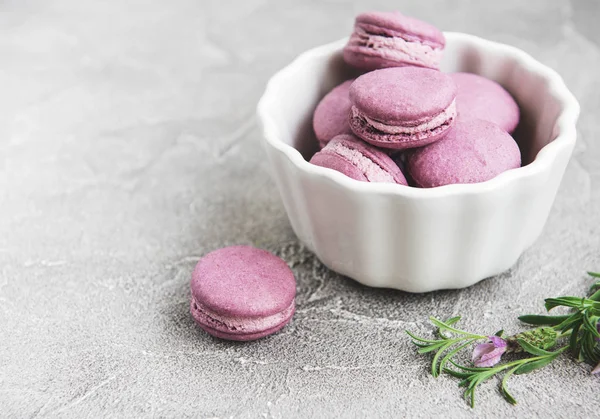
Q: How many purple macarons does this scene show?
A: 7